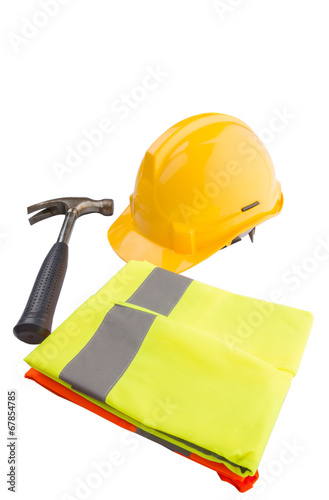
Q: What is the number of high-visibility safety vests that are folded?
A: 2